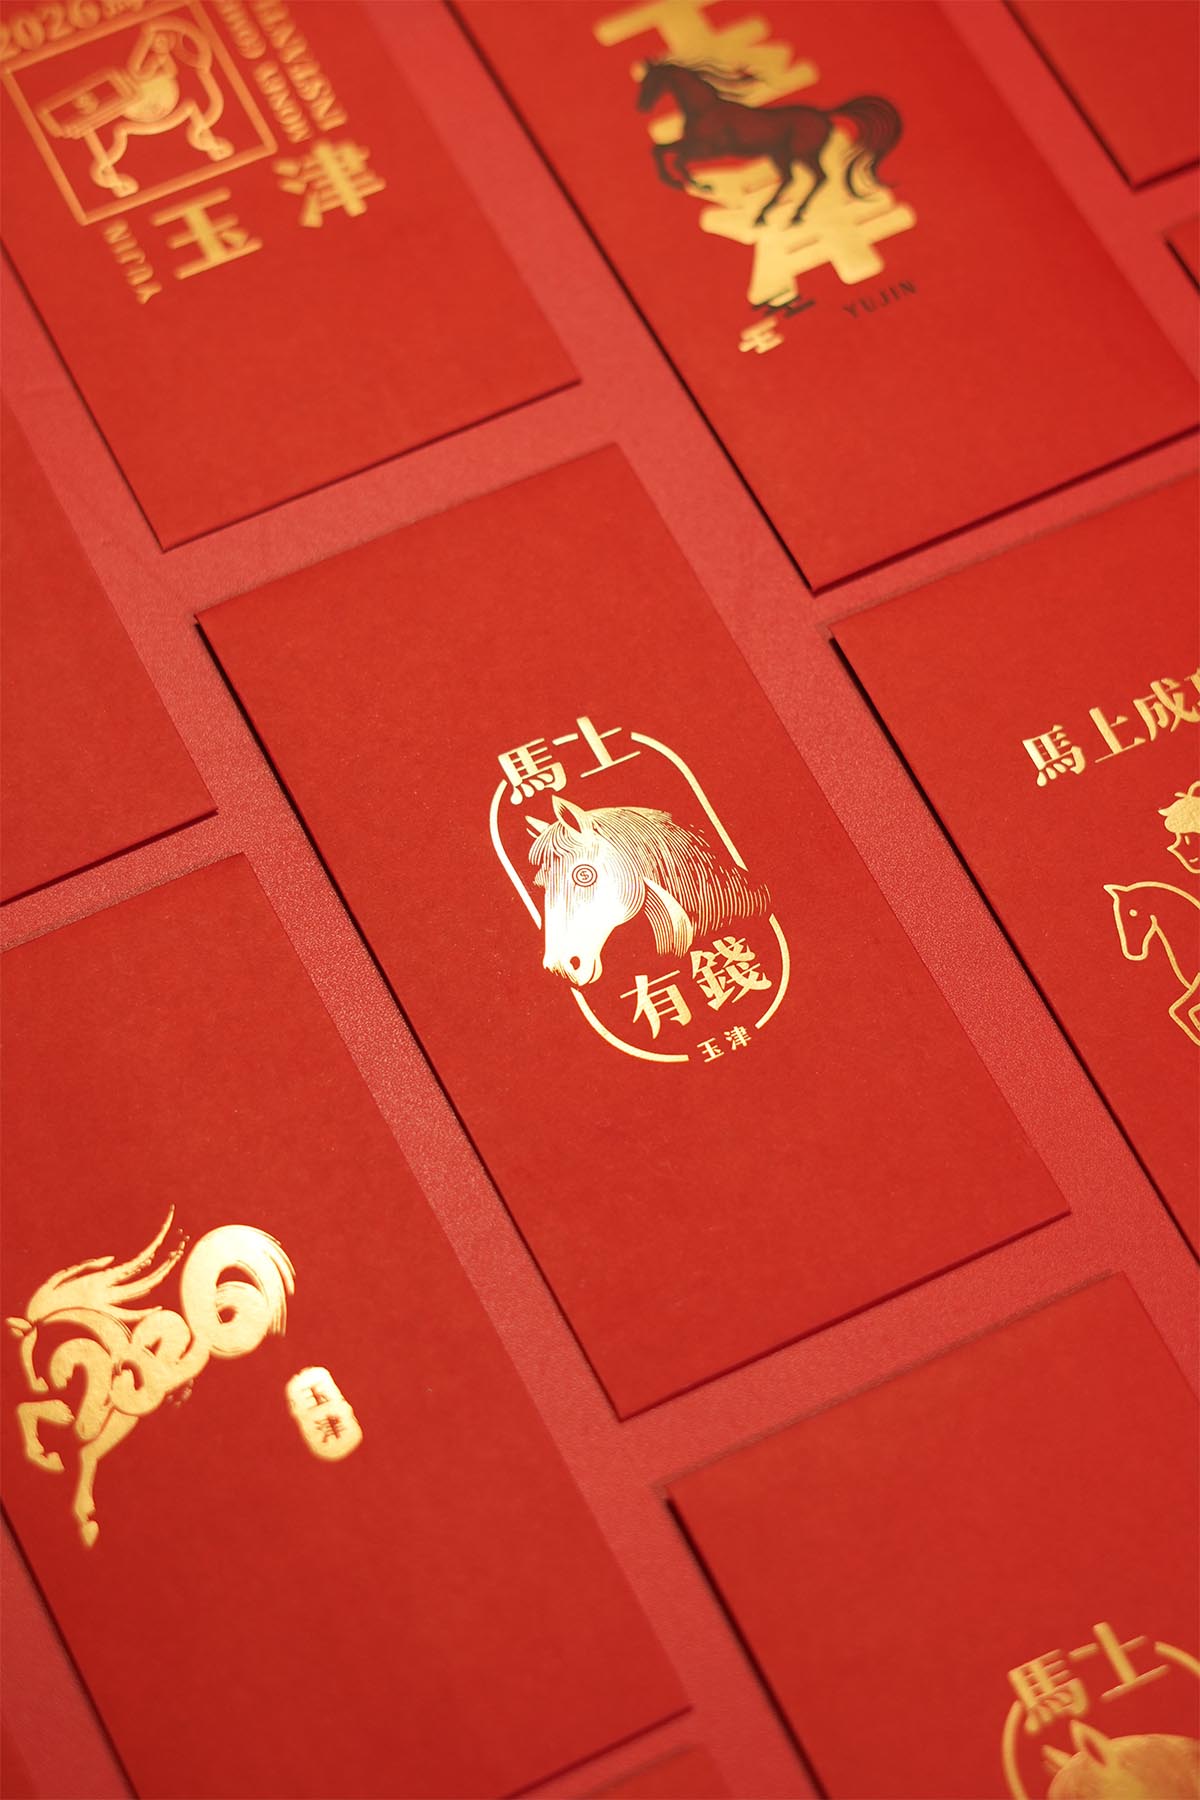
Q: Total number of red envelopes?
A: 11